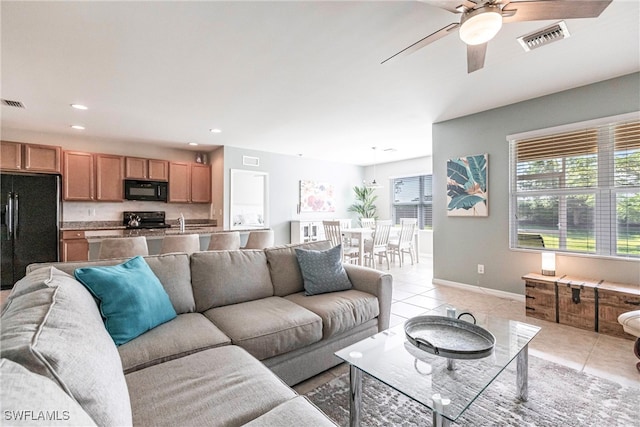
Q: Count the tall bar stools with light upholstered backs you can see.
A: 4